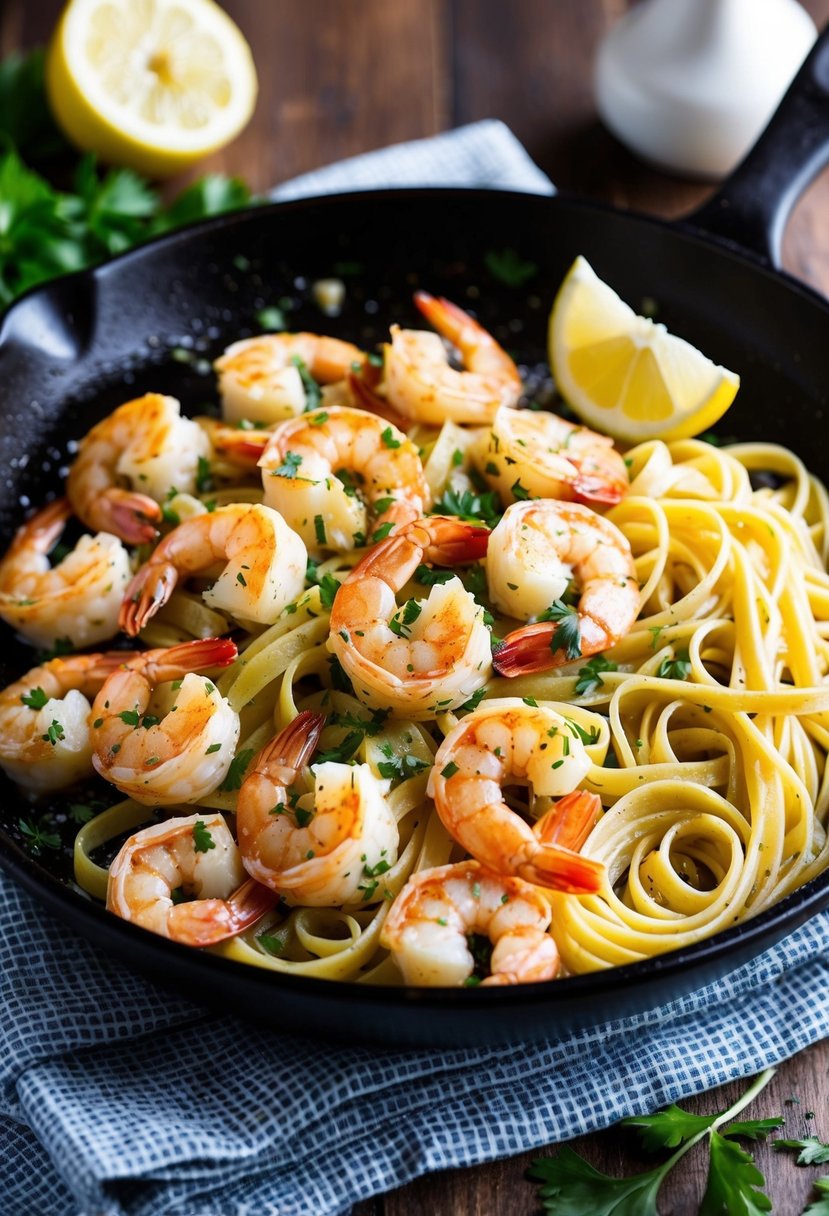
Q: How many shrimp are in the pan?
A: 15